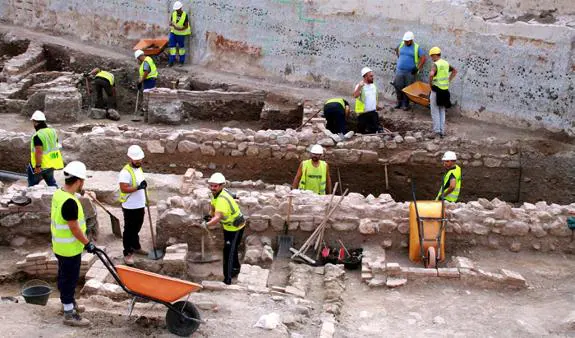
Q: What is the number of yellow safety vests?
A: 13